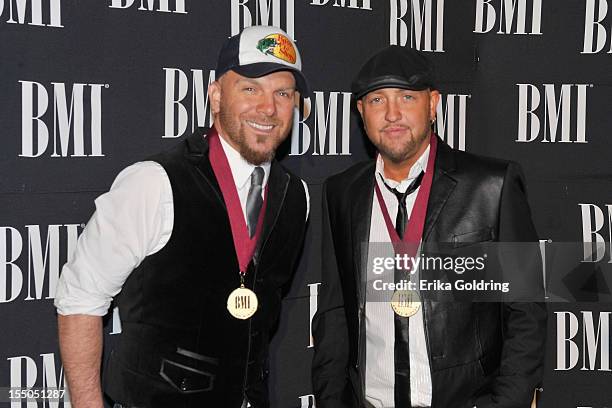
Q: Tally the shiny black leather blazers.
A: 1